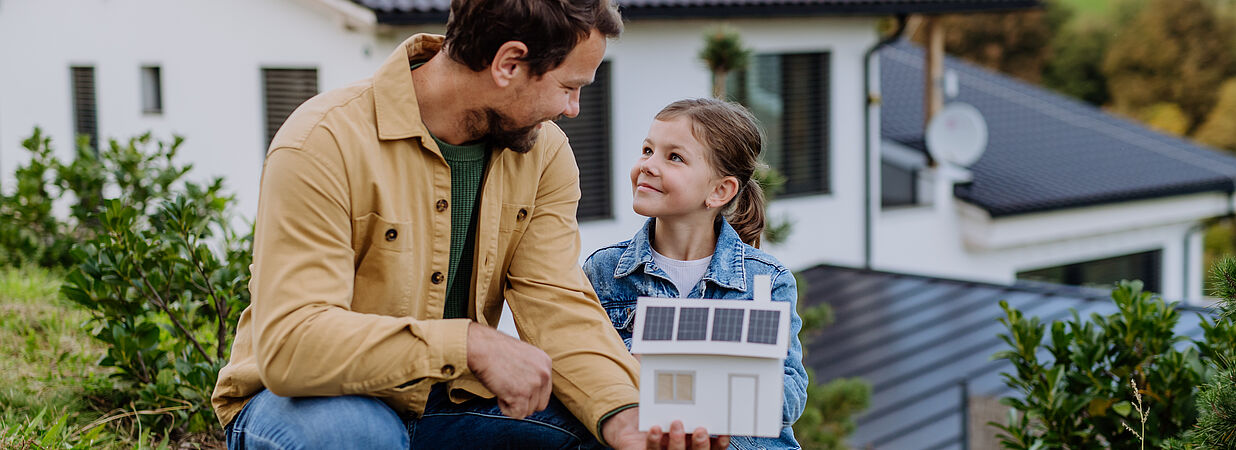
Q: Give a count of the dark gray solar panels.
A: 4